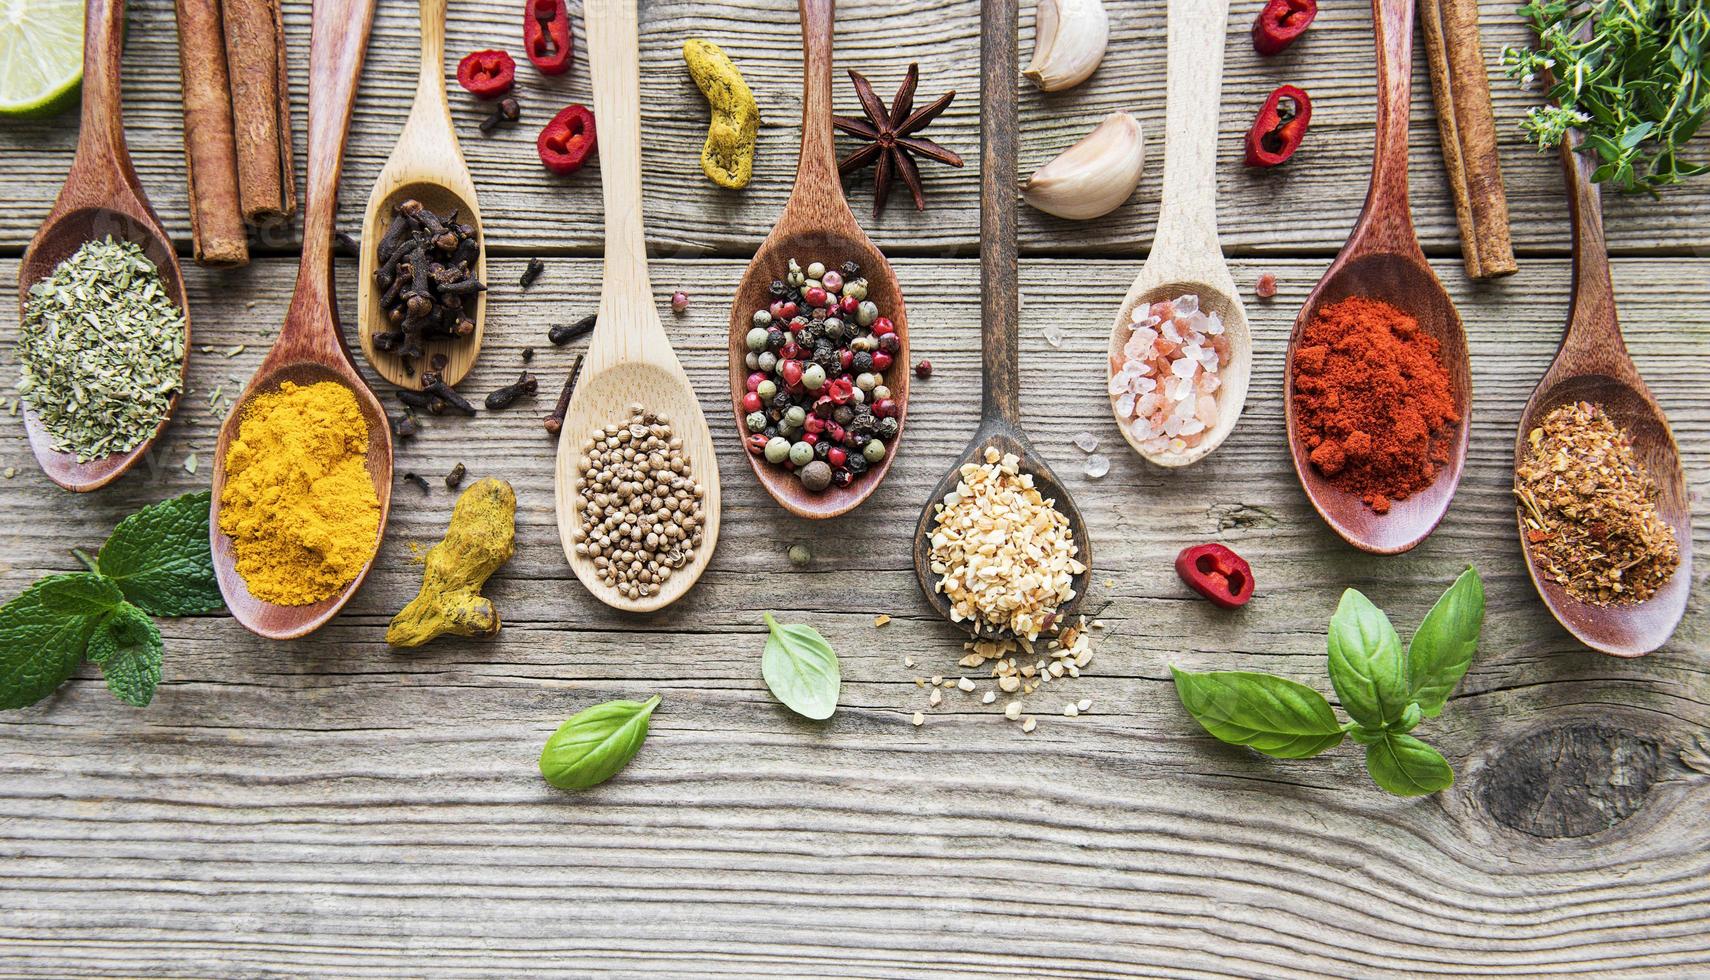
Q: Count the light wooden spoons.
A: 3